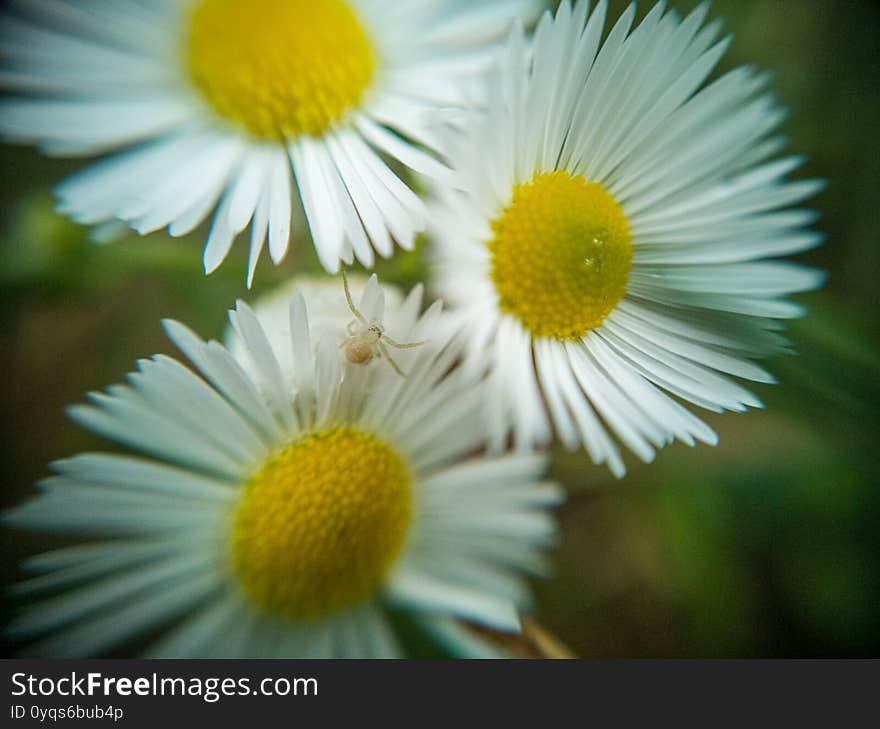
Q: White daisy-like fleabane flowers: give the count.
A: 3